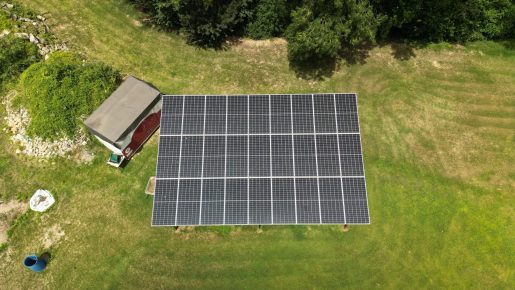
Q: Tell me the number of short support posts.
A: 3